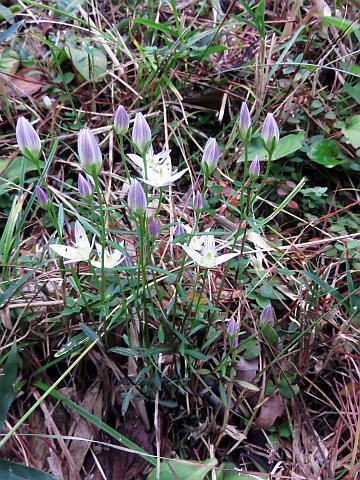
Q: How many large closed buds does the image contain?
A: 8